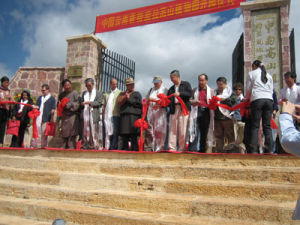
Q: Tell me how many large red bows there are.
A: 5